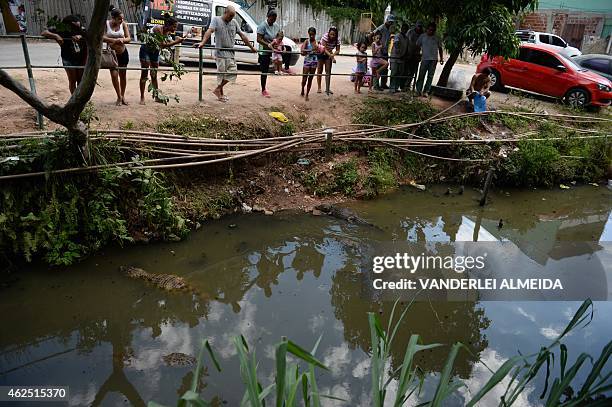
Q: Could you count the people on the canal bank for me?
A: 15